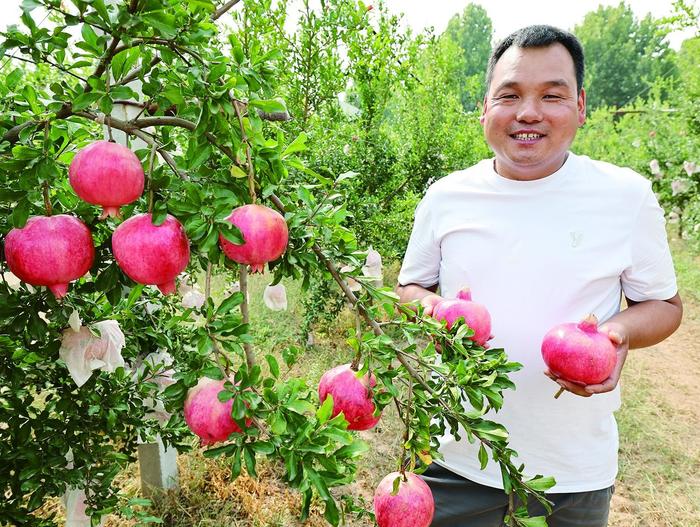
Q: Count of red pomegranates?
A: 9